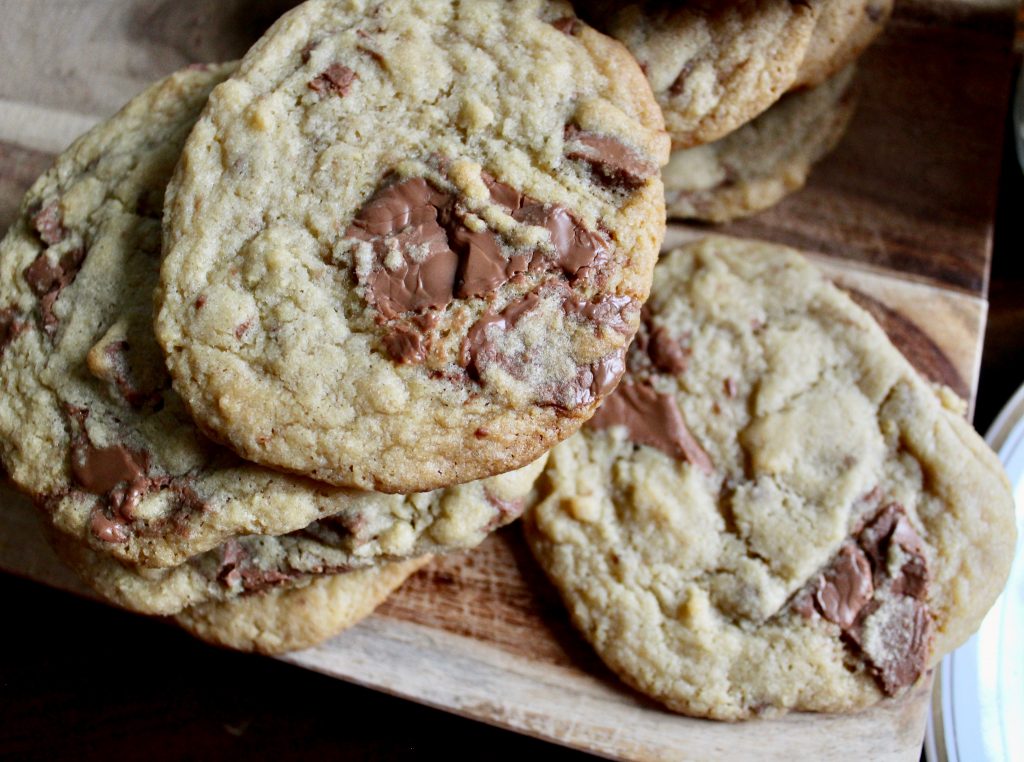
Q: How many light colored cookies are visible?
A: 8